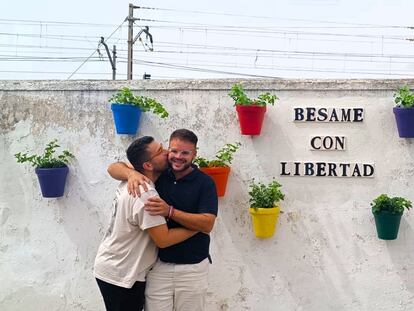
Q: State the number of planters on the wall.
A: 7